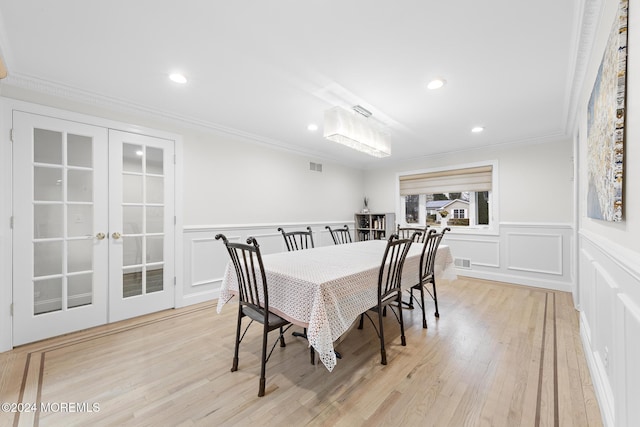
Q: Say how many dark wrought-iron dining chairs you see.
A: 6